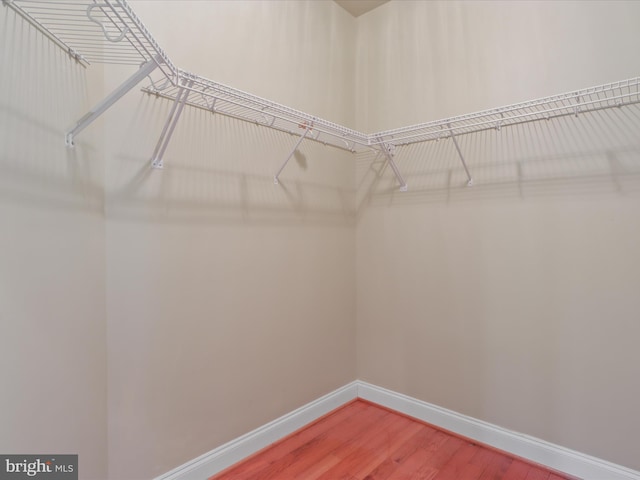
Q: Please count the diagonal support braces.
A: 5